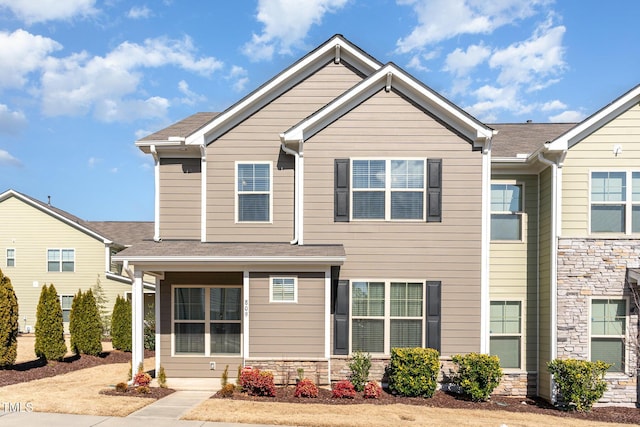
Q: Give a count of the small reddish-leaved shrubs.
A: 5